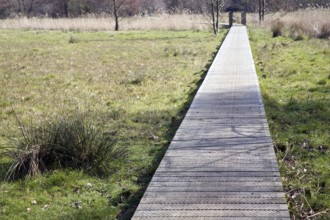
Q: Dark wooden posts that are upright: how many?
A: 2